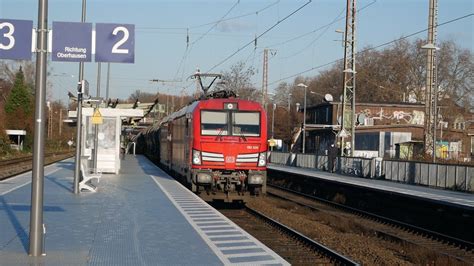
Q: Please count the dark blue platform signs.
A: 3